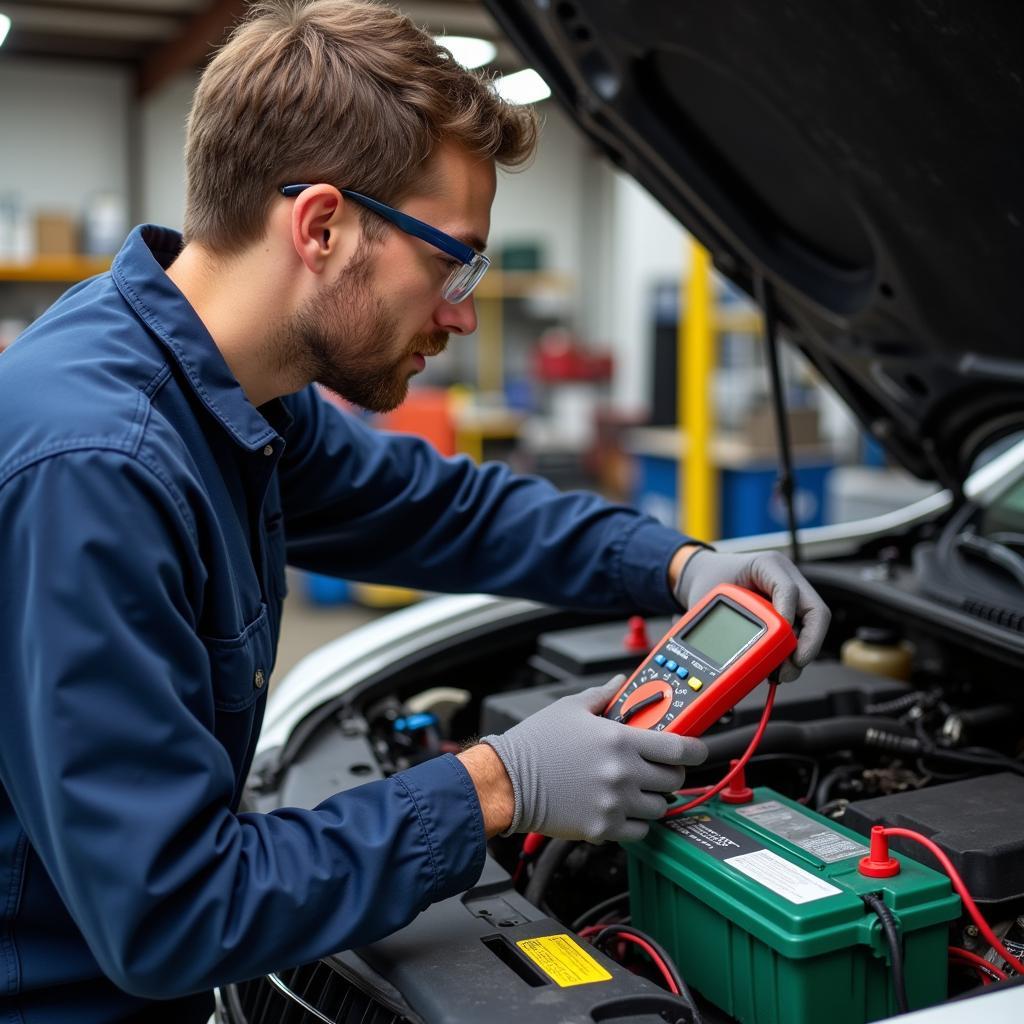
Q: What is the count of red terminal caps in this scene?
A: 3